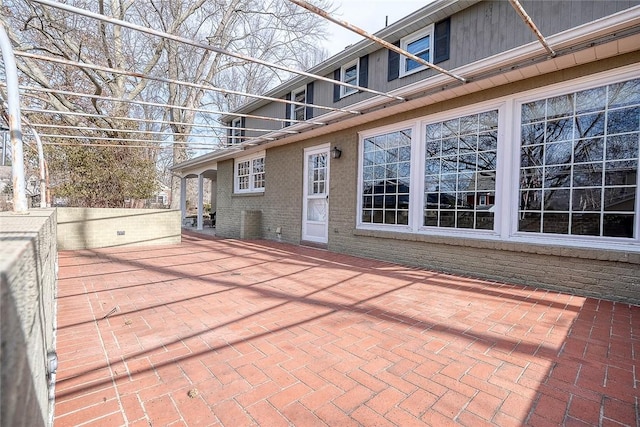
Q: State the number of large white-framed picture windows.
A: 3